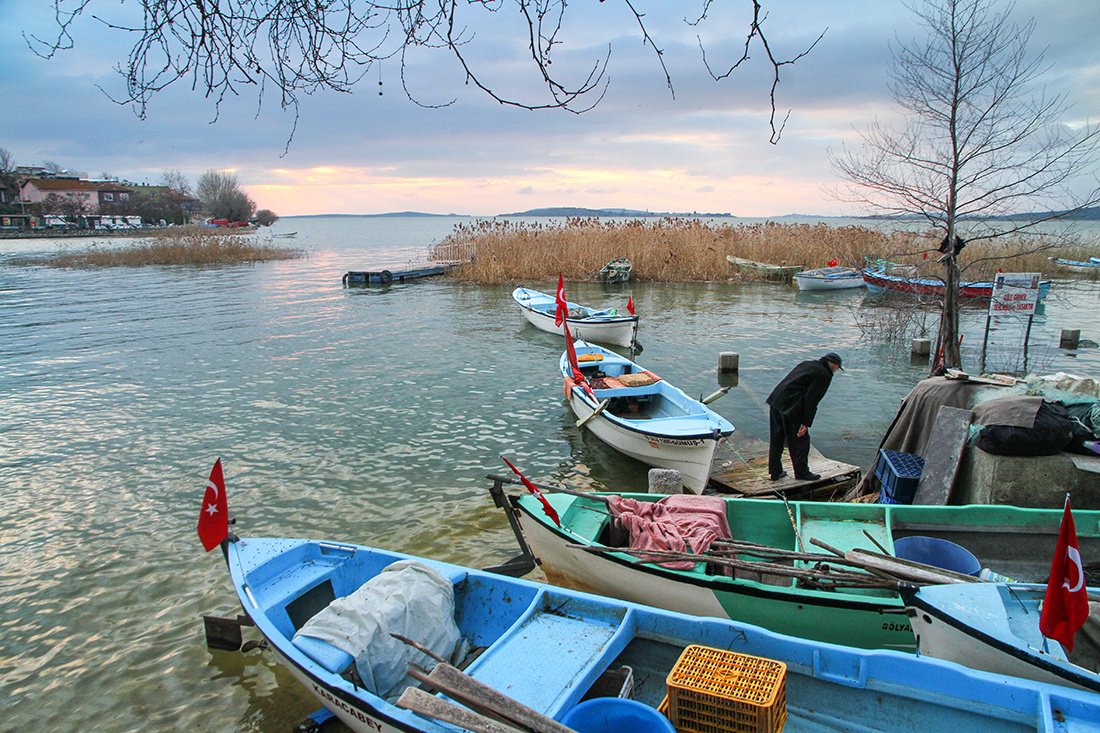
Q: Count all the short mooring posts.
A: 4